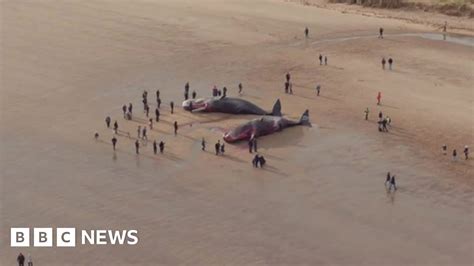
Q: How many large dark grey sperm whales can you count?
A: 2